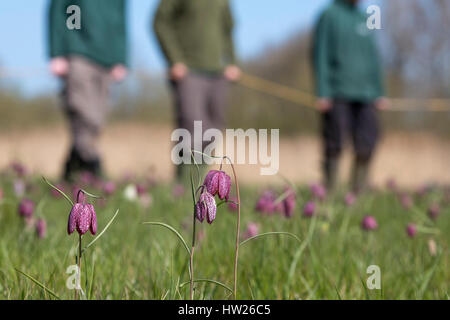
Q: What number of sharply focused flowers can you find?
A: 3